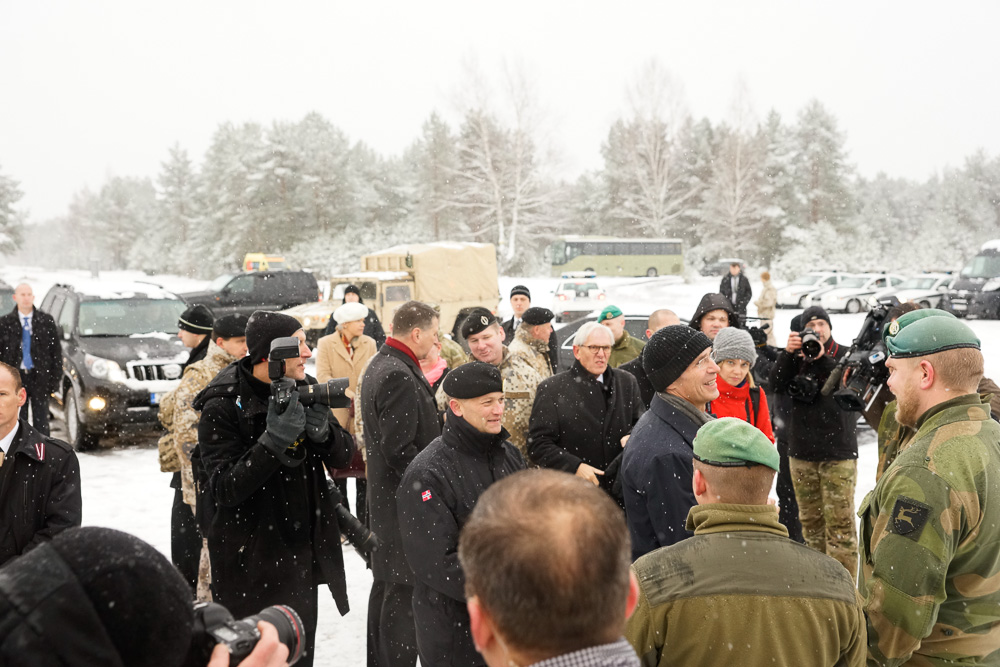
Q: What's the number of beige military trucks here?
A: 1